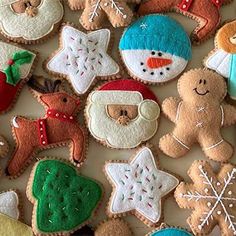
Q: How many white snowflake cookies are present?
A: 2